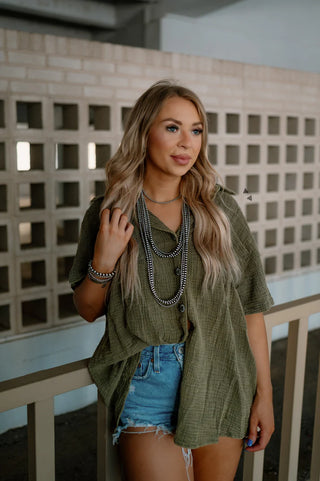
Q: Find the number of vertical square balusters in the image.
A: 5